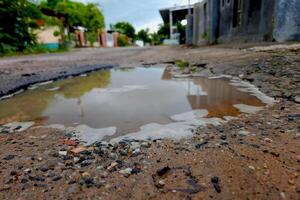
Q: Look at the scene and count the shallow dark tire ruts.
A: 0